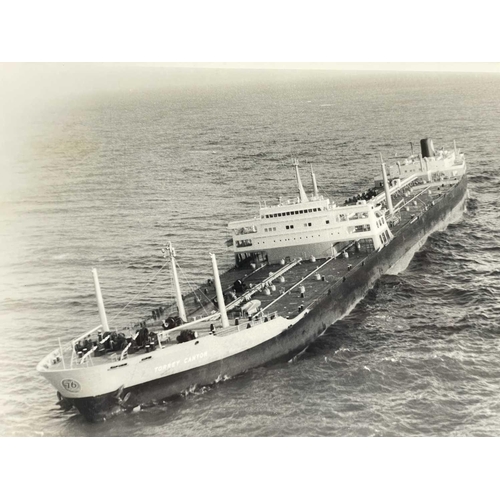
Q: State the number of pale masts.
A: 6